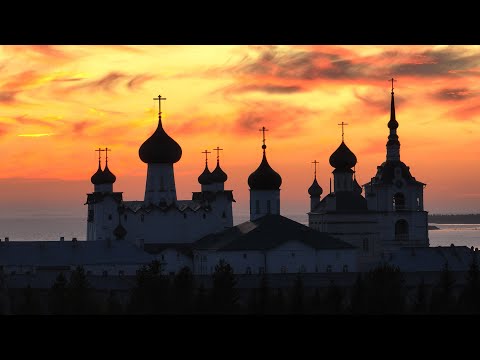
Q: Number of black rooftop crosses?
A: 9